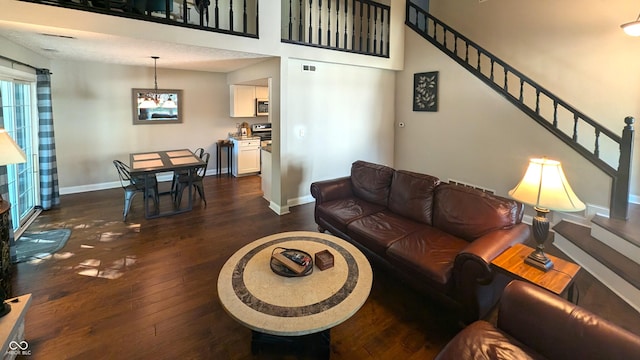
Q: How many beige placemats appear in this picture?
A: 4